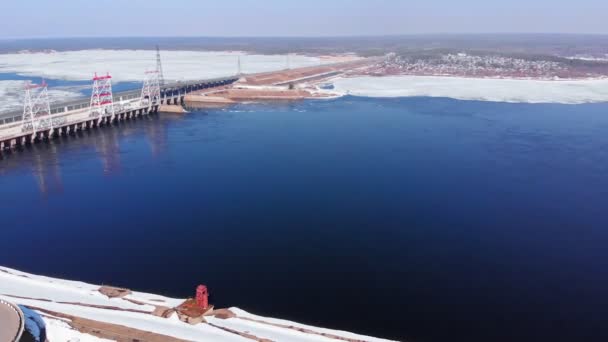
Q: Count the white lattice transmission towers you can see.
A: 3